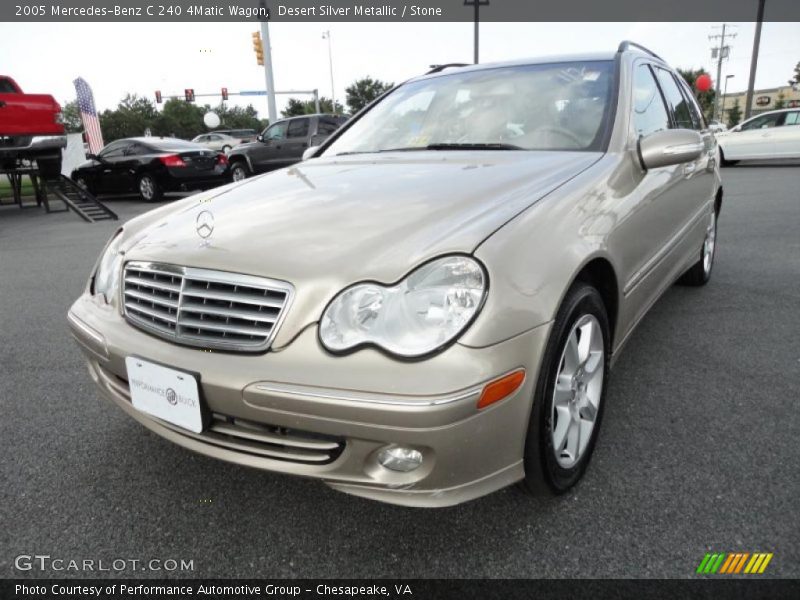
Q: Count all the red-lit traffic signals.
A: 3